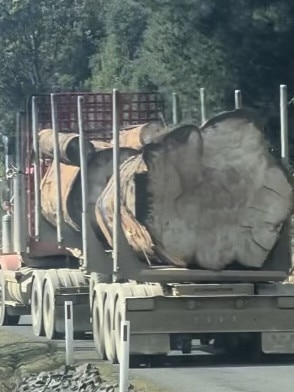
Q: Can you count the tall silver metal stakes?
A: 8